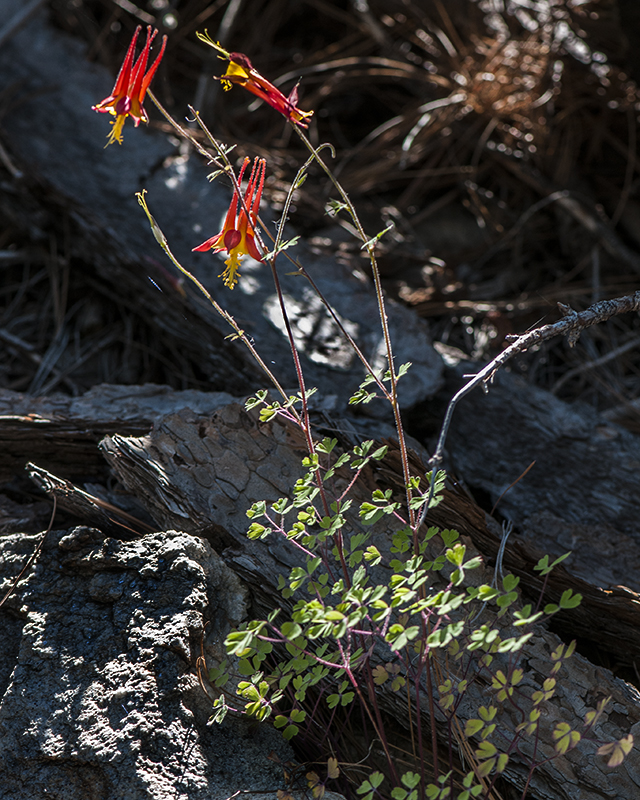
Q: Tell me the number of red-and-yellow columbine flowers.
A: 3